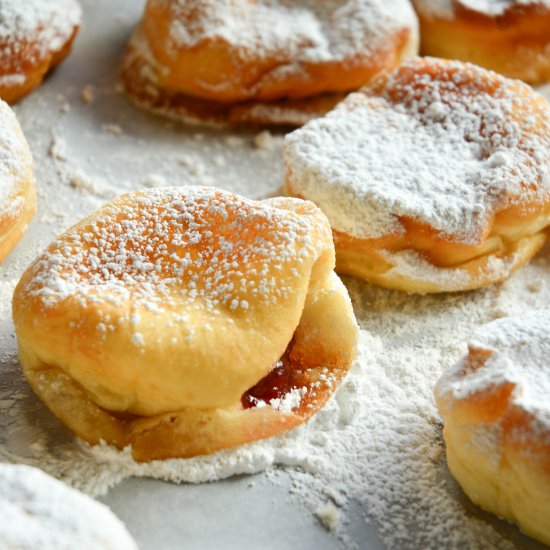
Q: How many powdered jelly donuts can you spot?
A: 8